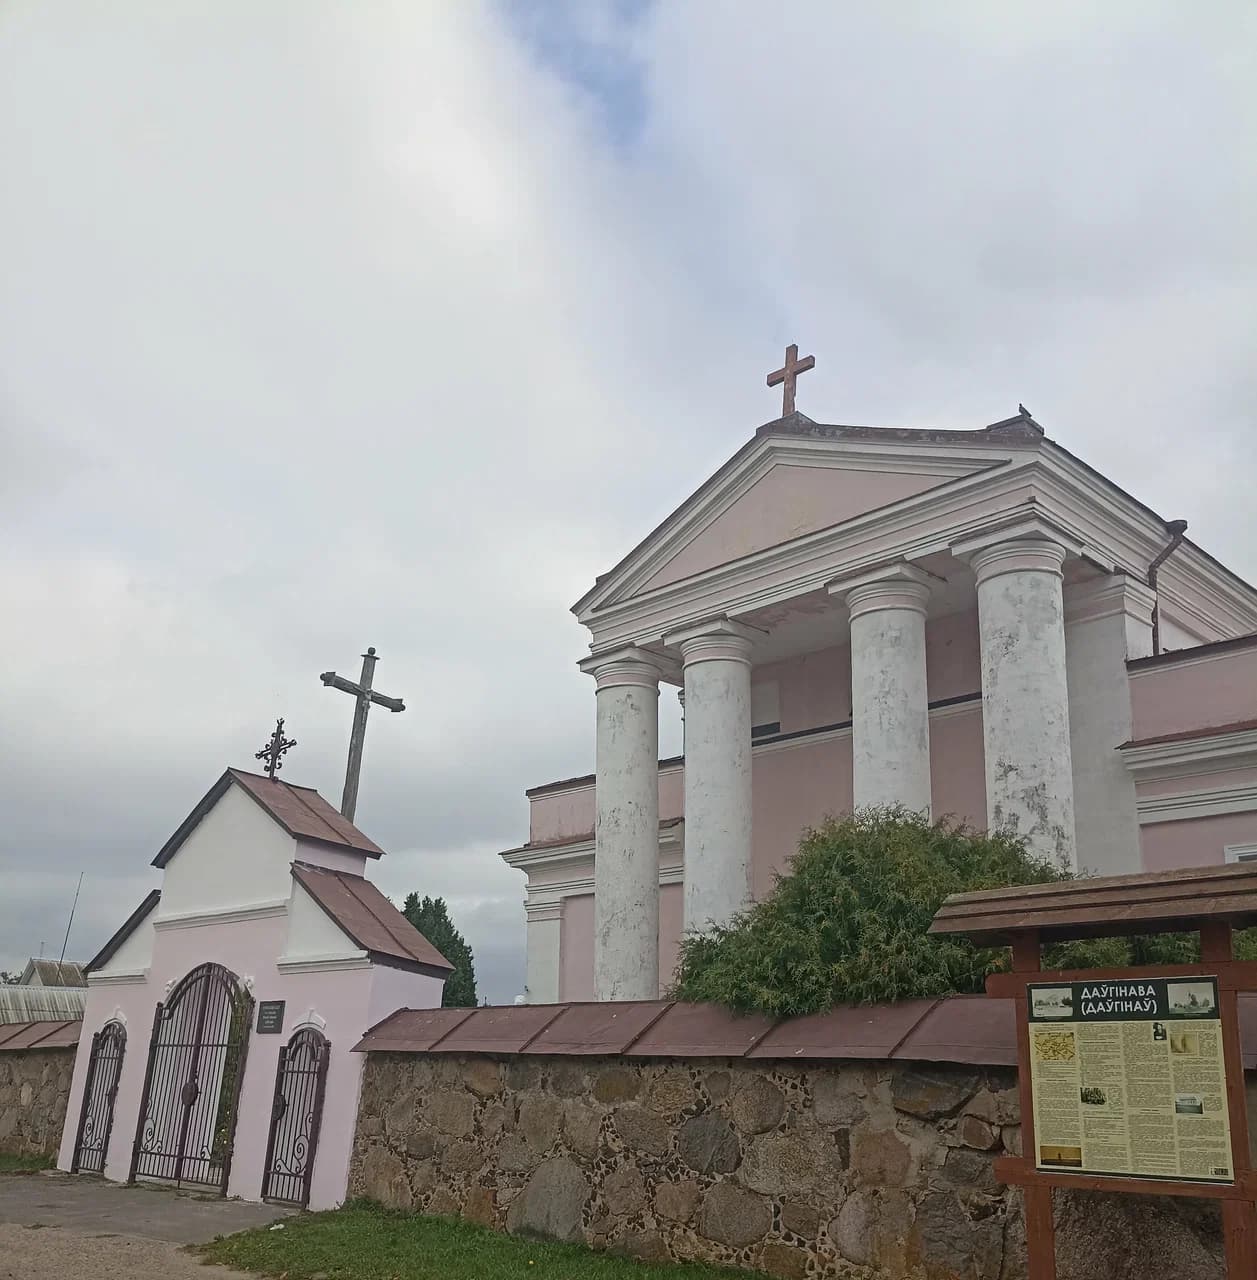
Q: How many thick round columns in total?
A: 4